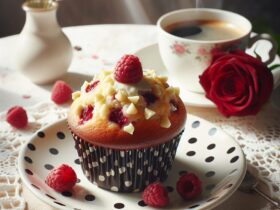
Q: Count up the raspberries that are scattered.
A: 5